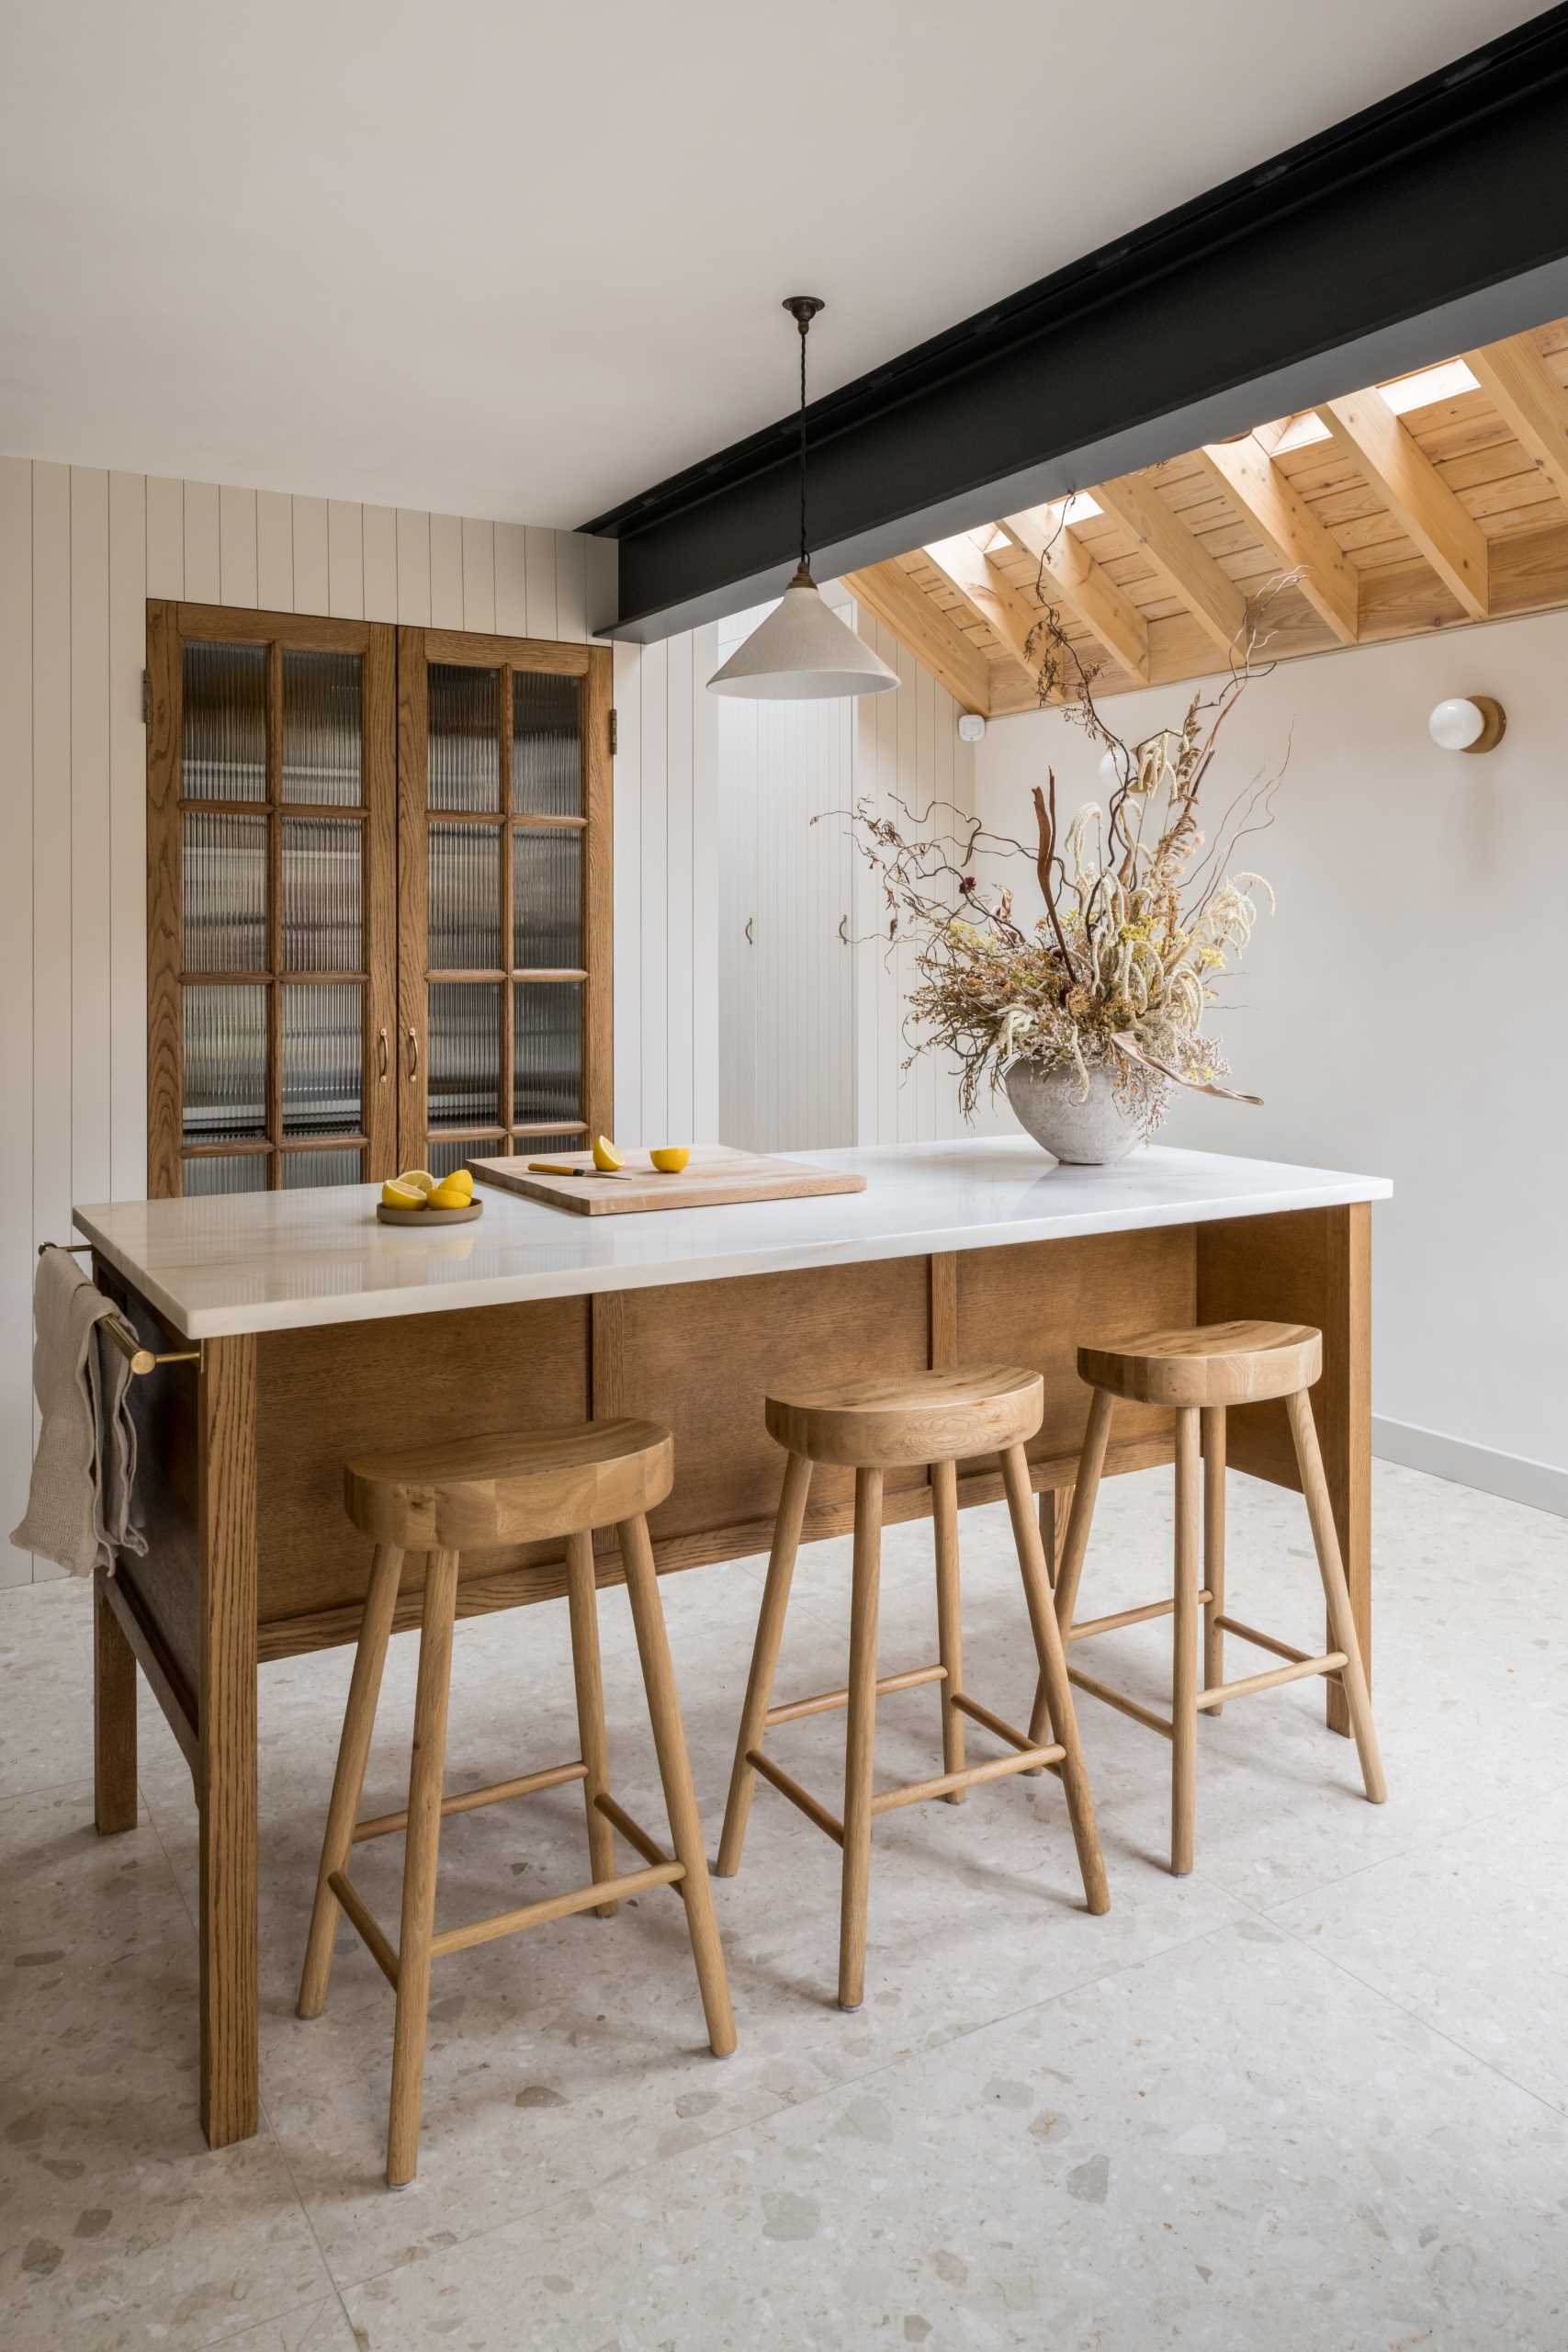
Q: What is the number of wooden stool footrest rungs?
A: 12